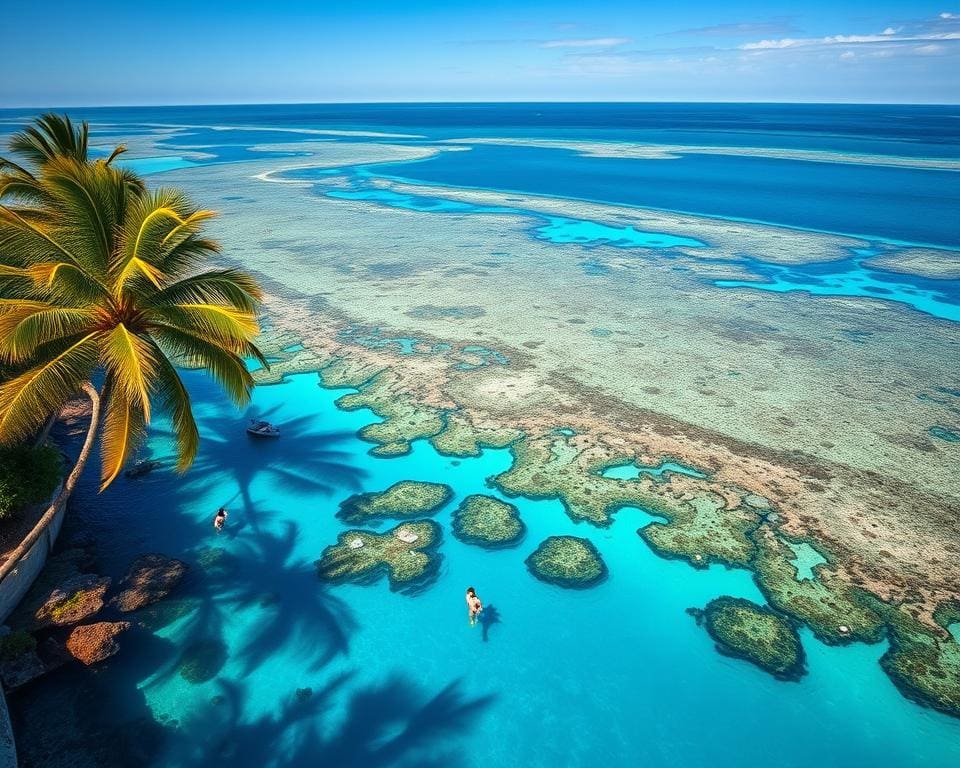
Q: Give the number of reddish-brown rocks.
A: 3